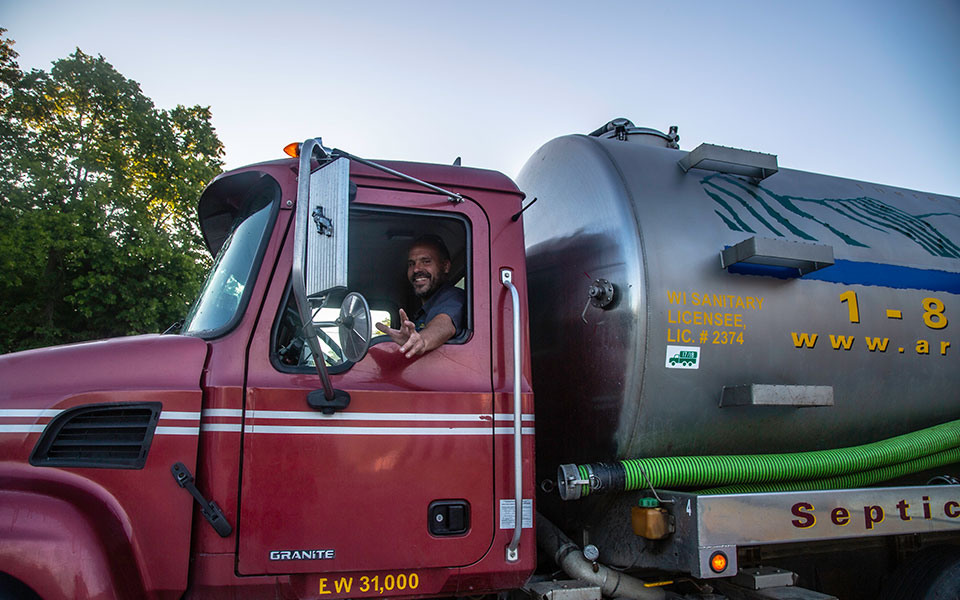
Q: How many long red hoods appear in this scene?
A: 1